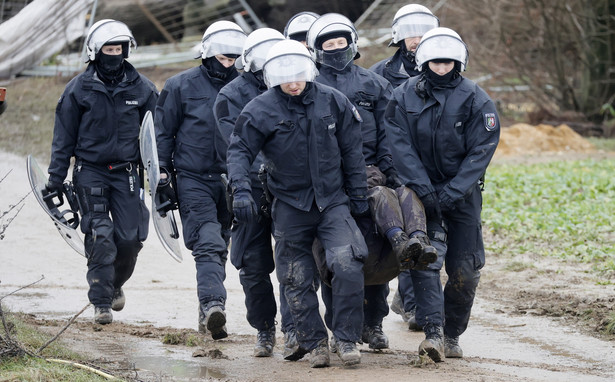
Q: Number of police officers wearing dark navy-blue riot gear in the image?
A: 8